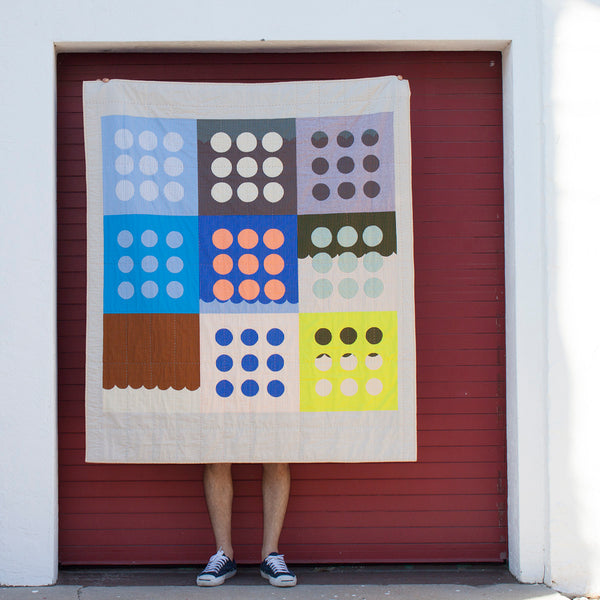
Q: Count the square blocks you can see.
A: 9